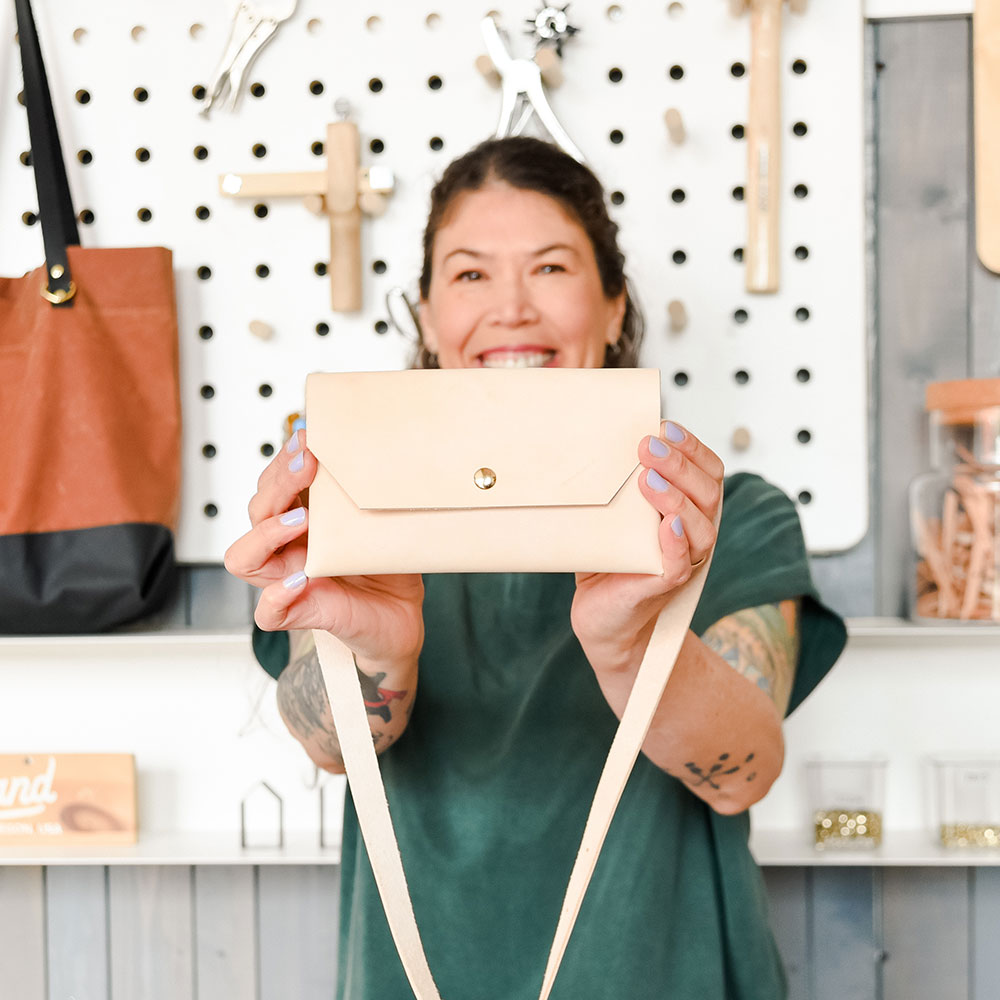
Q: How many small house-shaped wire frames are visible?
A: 2